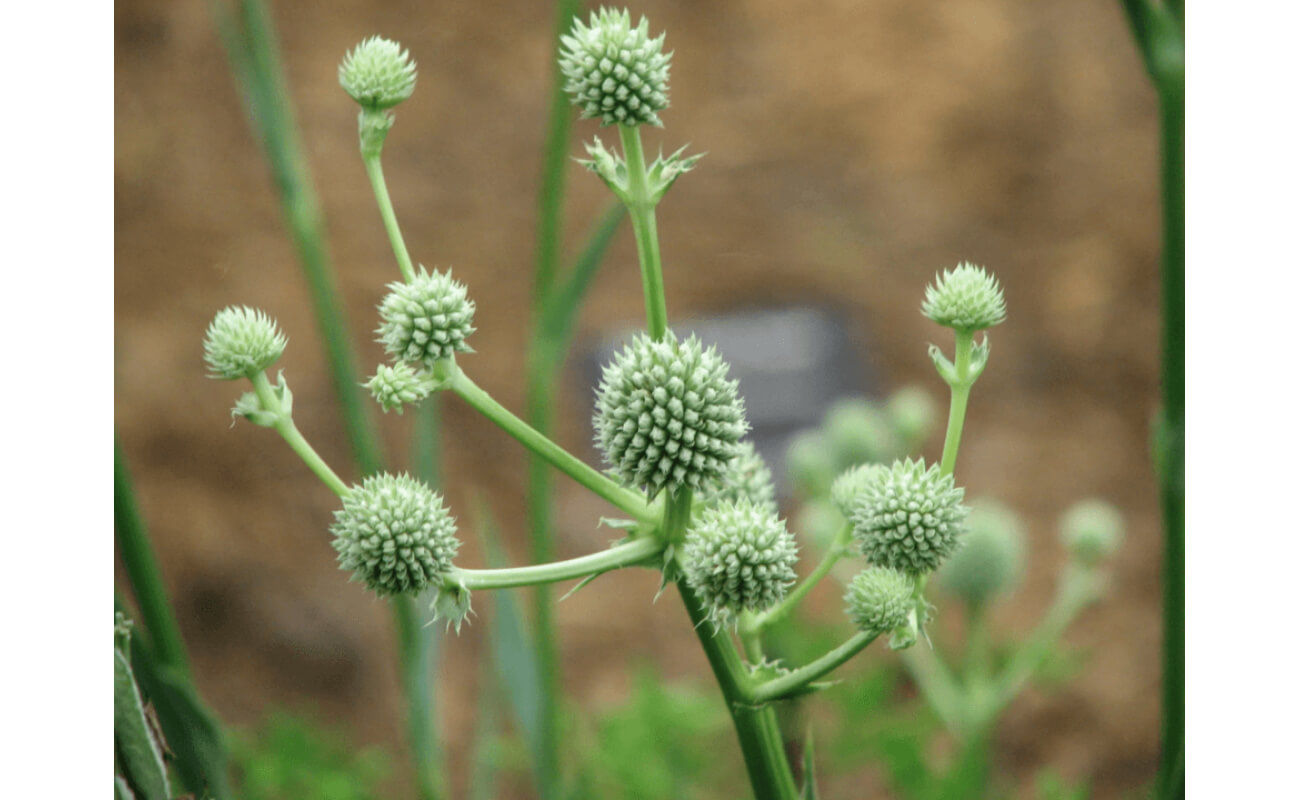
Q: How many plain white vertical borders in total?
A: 2